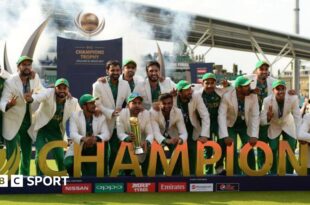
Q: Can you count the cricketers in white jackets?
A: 13